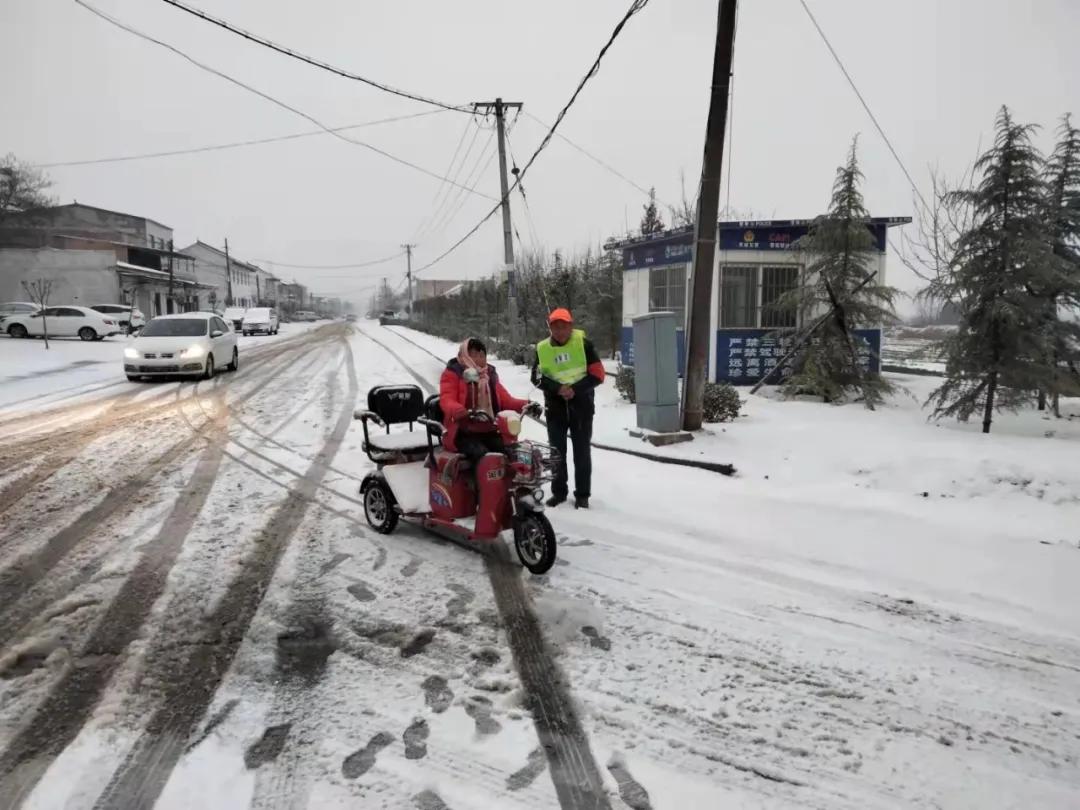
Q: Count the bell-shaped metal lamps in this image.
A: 0